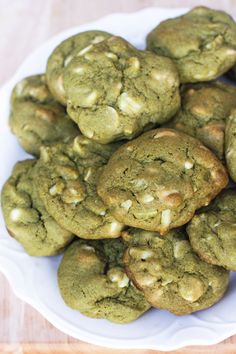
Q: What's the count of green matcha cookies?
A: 12